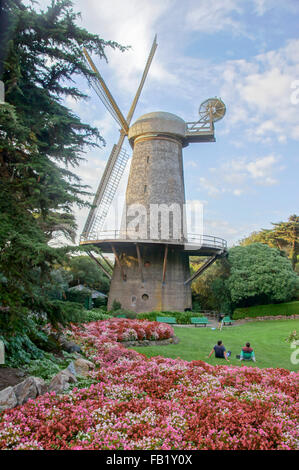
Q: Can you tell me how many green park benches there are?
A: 3